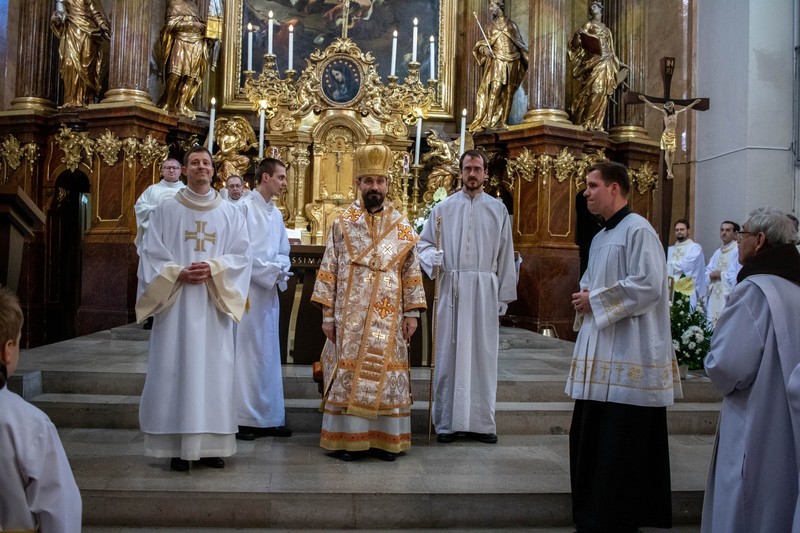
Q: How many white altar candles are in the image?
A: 10